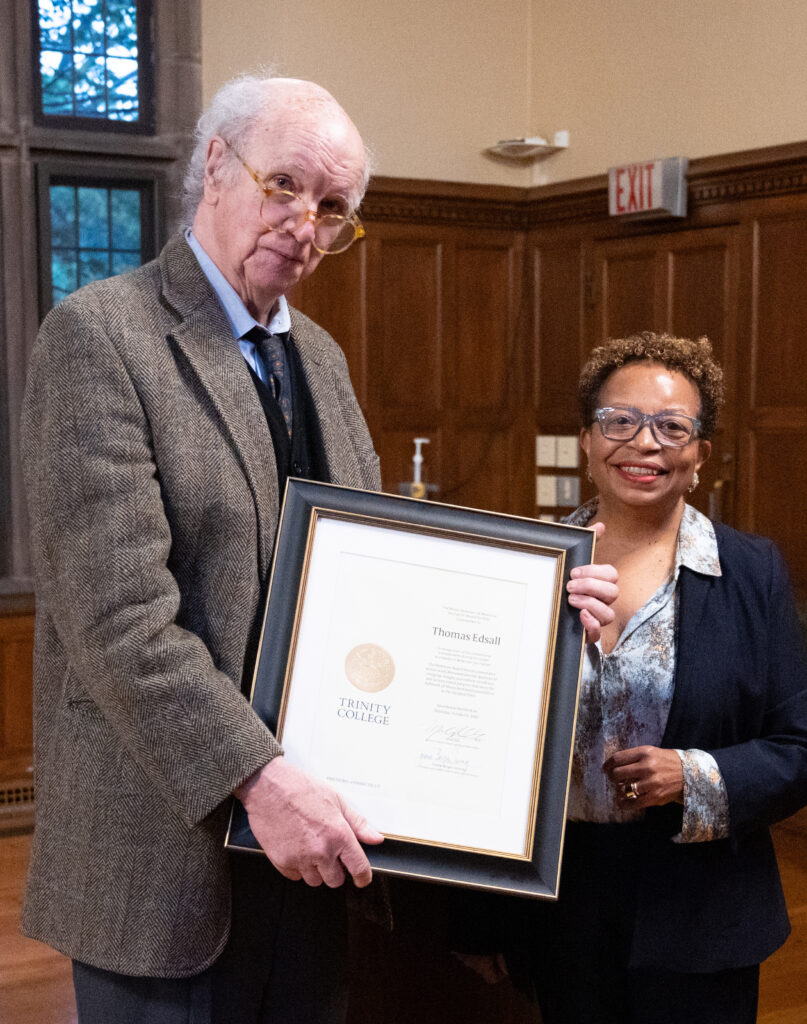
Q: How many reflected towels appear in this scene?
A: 0